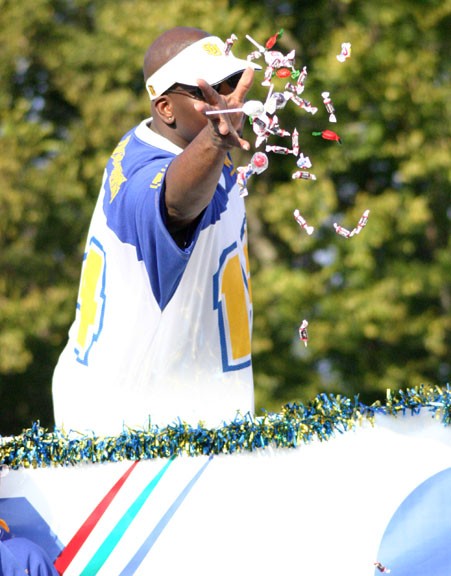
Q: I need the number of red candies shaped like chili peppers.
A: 3